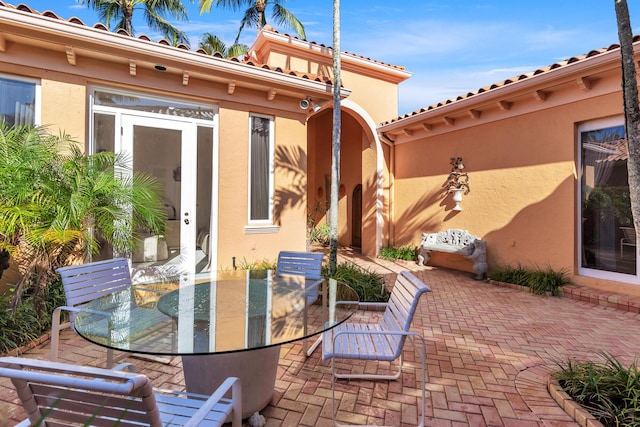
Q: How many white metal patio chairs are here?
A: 4